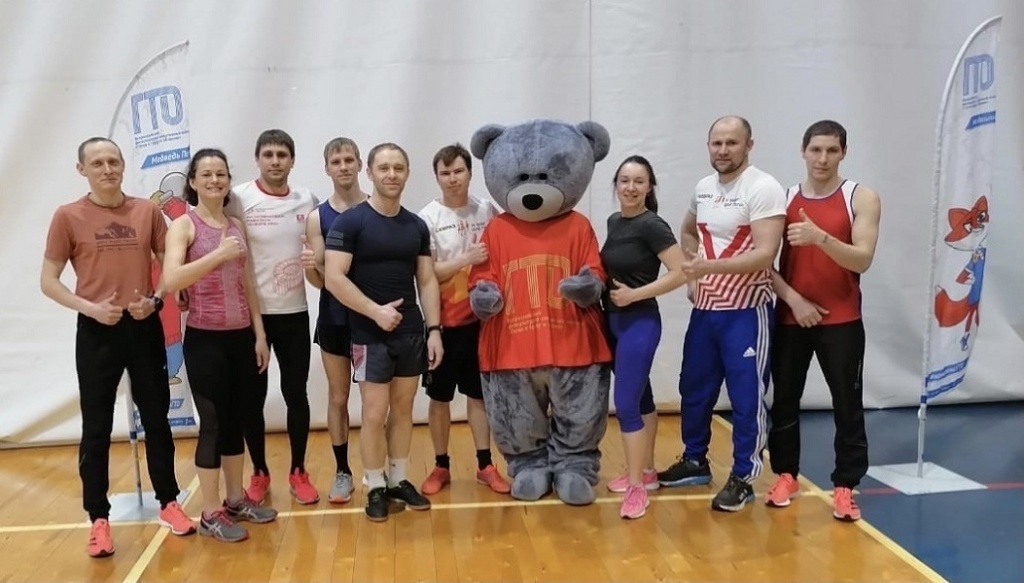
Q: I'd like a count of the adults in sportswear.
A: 9